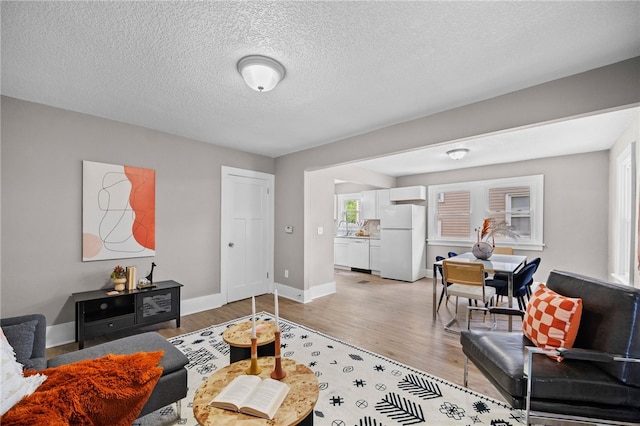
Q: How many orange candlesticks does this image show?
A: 2